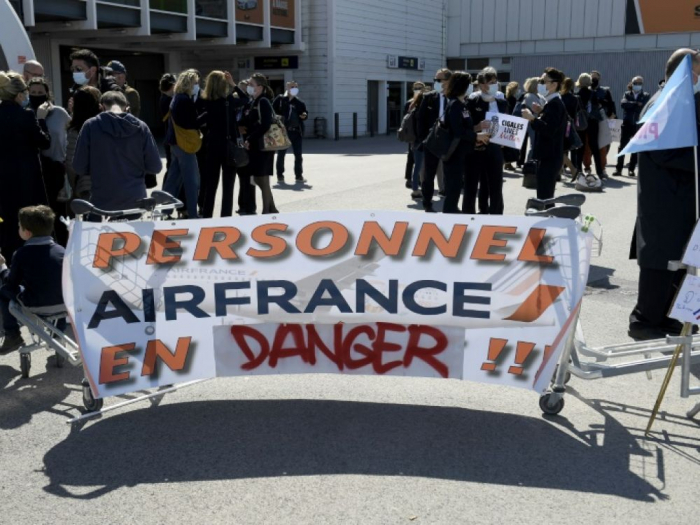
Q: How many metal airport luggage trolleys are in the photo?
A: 2